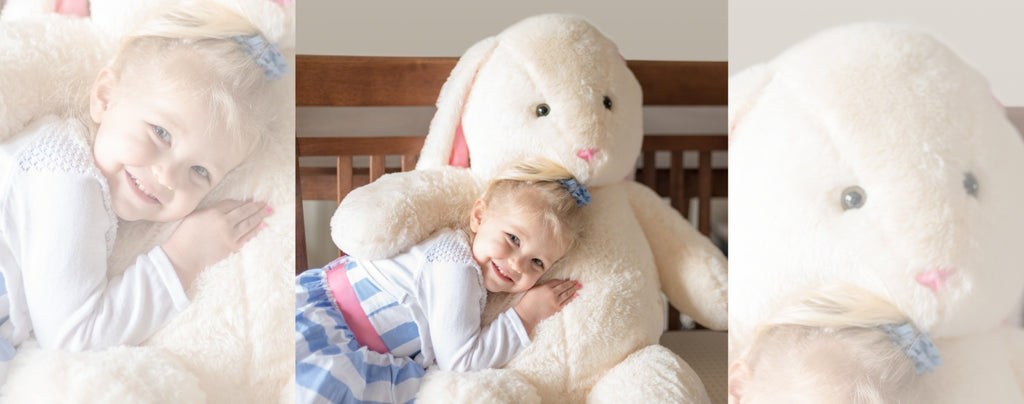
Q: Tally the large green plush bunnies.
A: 0